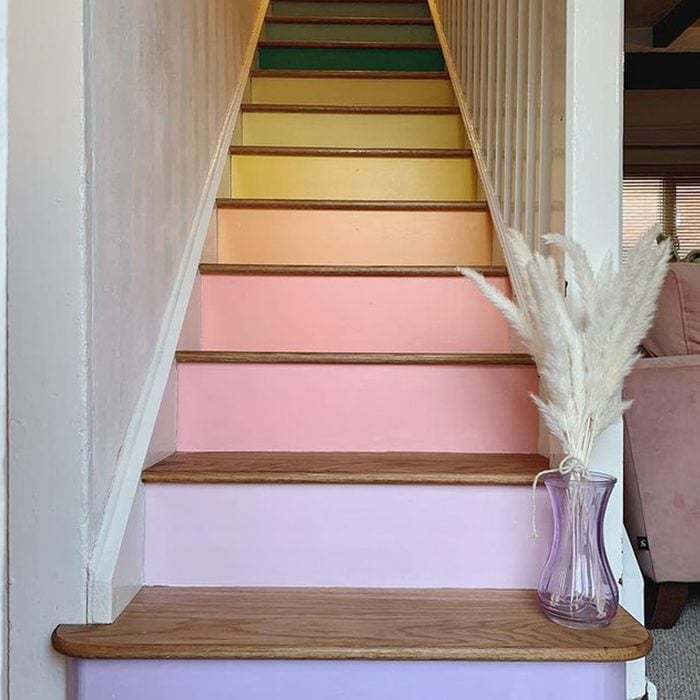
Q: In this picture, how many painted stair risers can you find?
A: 11